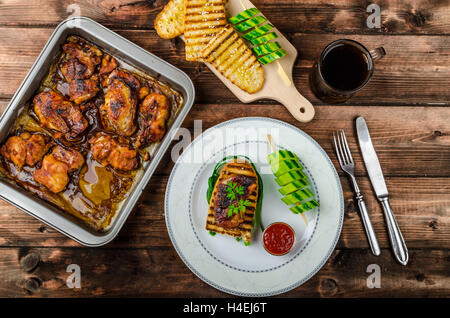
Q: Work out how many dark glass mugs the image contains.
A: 1